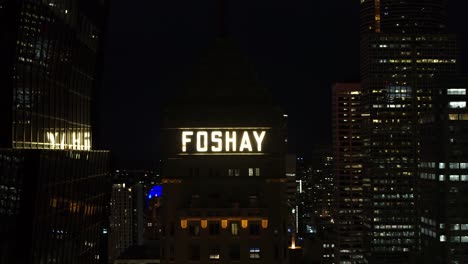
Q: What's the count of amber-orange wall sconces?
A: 5